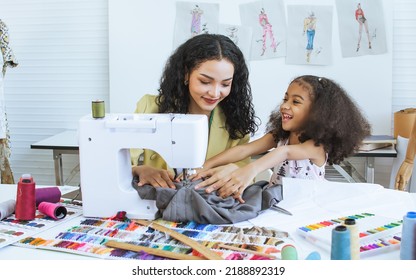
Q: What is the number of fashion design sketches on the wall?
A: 5